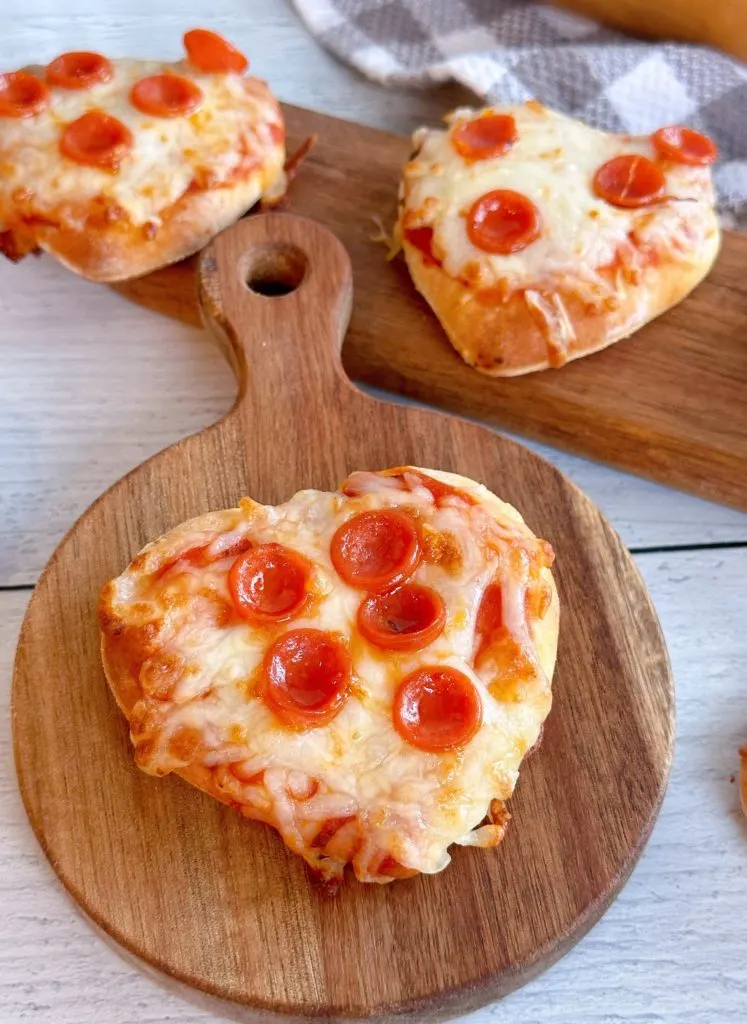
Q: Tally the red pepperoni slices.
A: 14